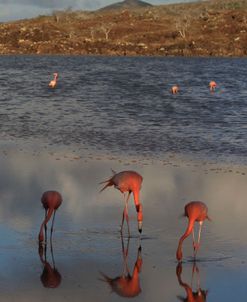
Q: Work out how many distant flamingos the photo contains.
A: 3